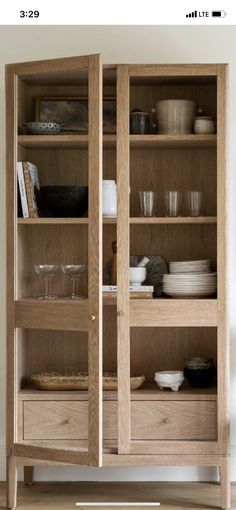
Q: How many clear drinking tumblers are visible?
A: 3